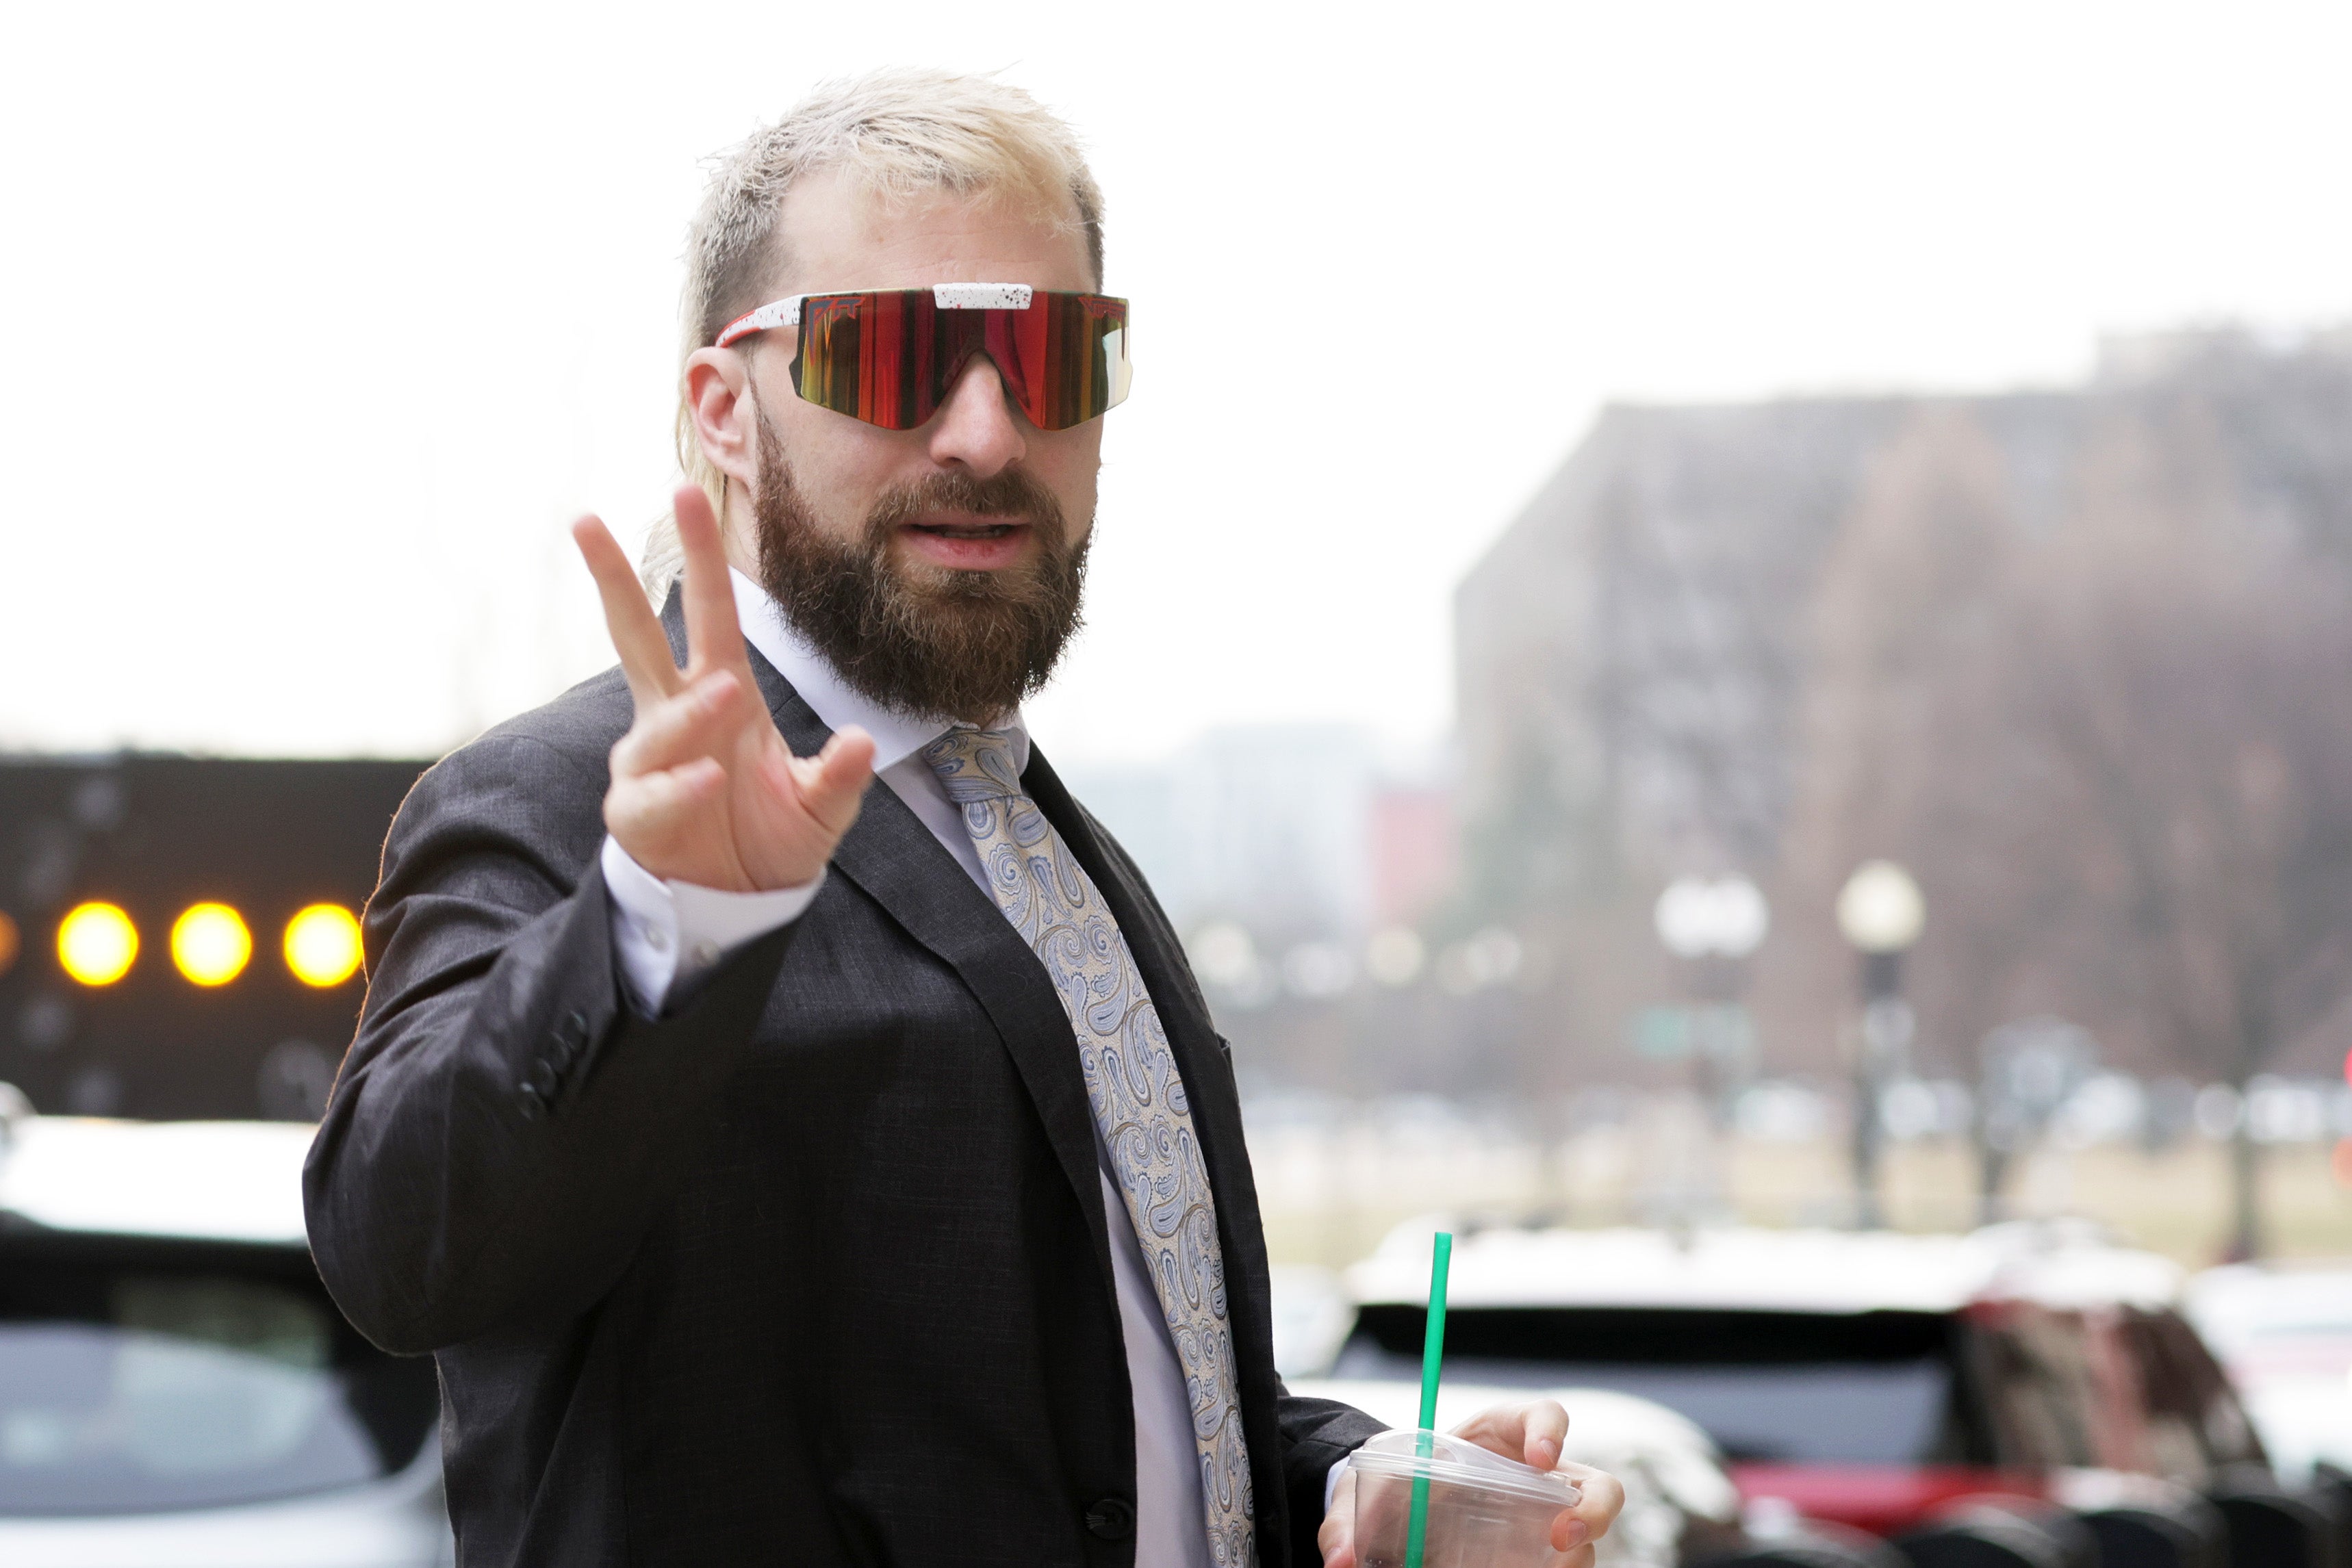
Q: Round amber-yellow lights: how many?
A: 3